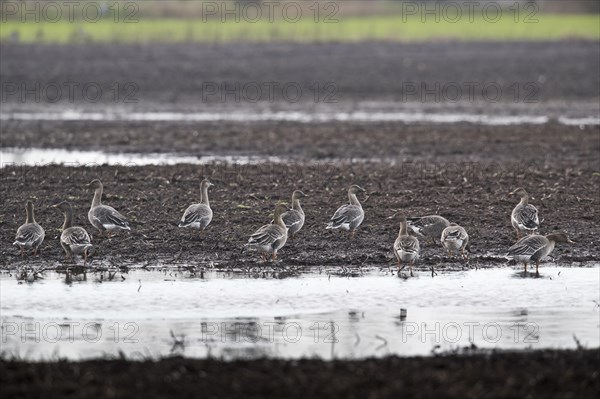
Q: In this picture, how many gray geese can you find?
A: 12